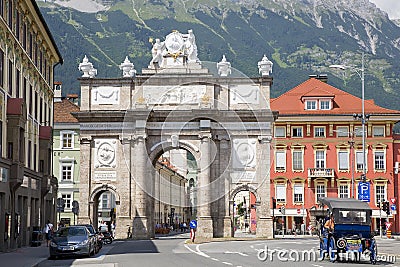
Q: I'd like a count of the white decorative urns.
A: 4